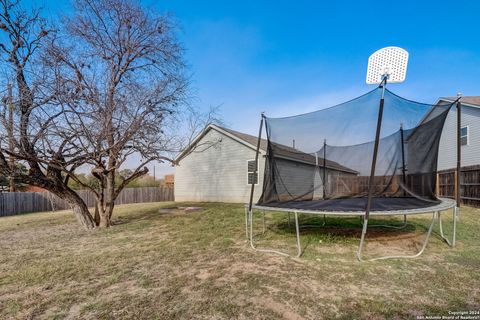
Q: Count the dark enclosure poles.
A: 5